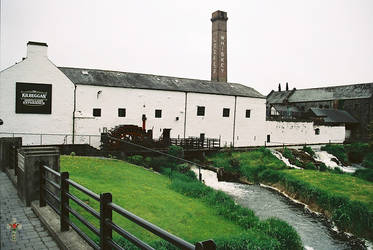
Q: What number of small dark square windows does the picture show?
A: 6